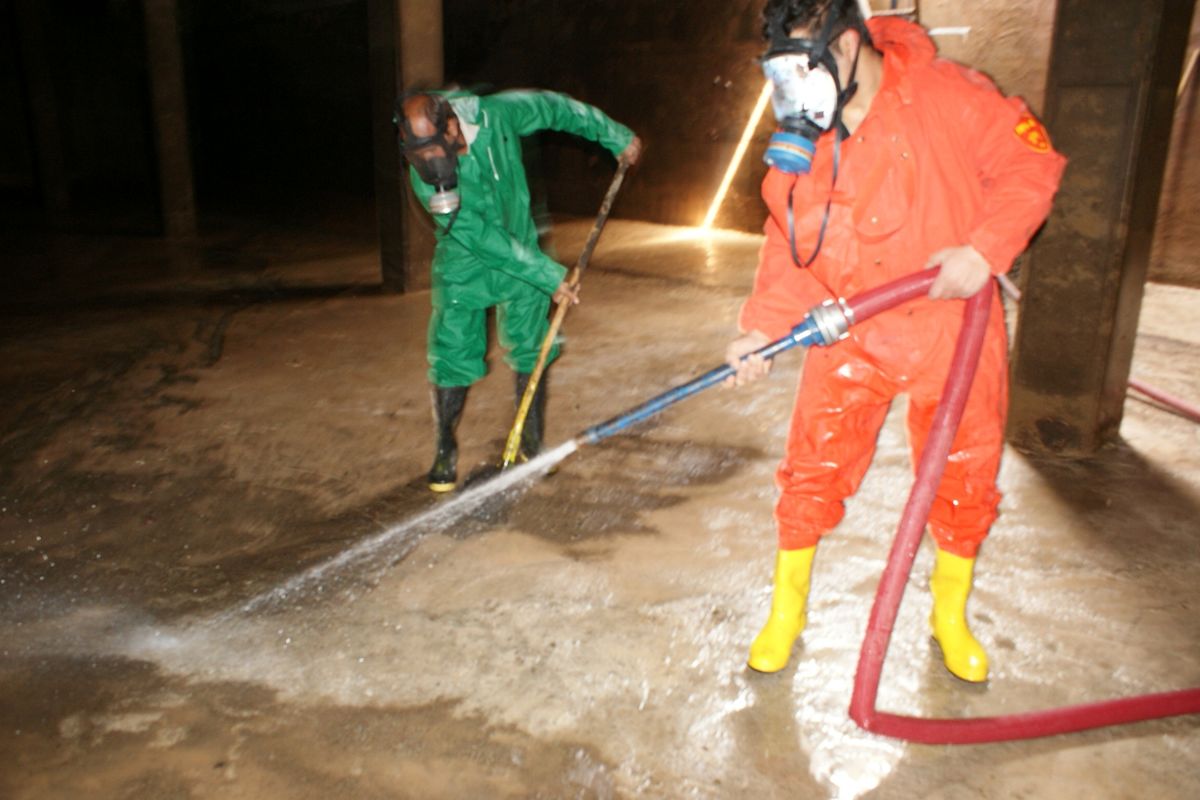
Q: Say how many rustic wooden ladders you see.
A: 0